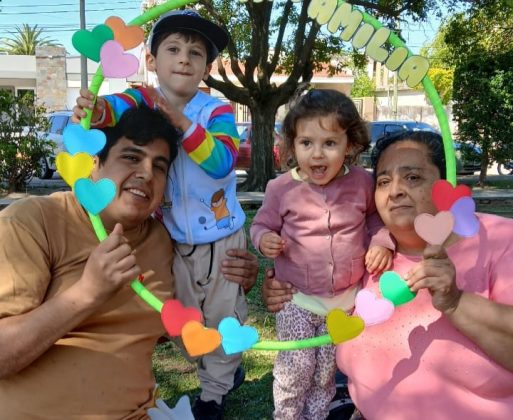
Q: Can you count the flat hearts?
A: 15